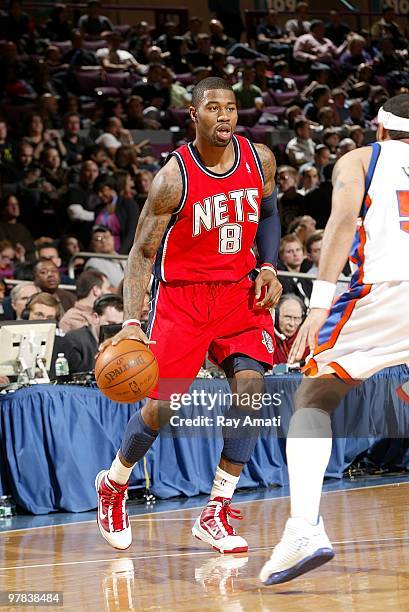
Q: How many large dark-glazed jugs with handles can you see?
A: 0